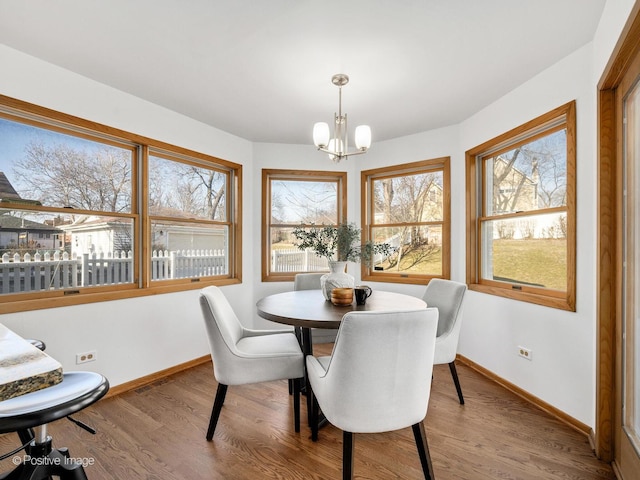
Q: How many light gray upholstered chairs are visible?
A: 4